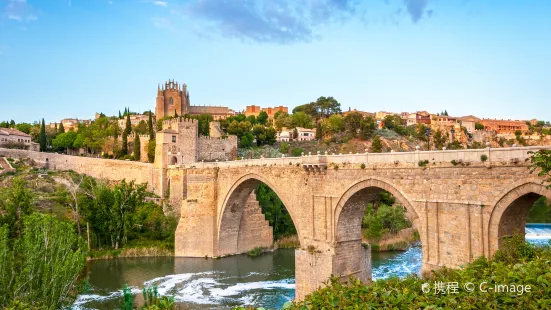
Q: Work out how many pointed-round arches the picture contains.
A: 3